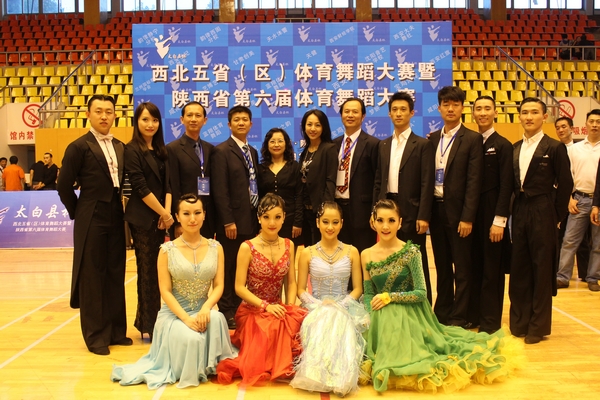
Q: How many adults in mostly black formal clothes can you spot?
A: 11